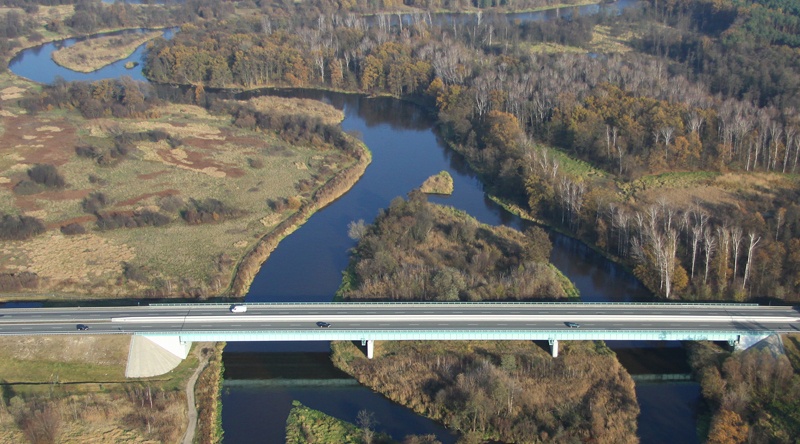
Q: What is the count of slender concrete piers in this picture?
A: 2